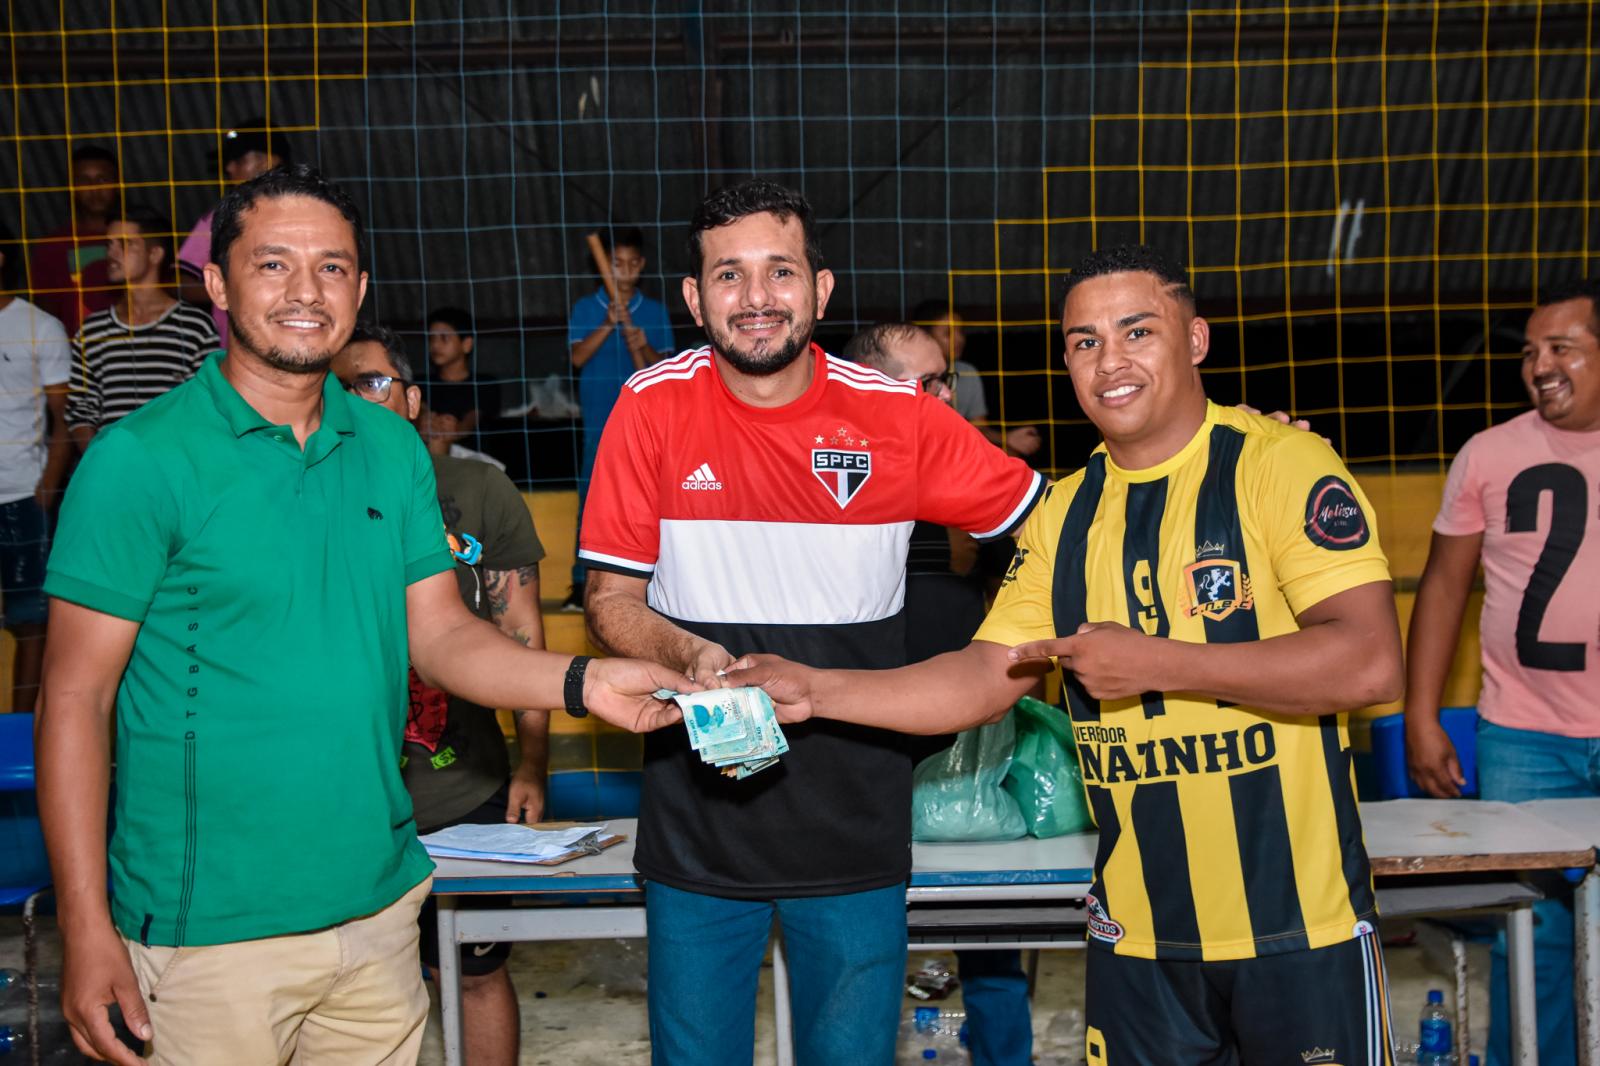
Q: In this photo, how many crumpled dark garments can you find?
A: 0